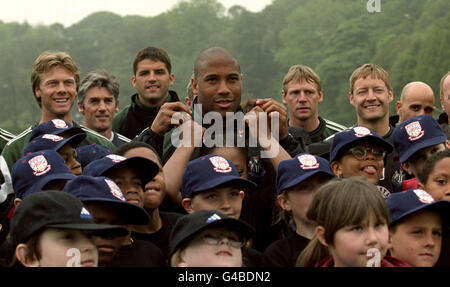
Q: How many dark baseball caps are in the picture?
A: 13